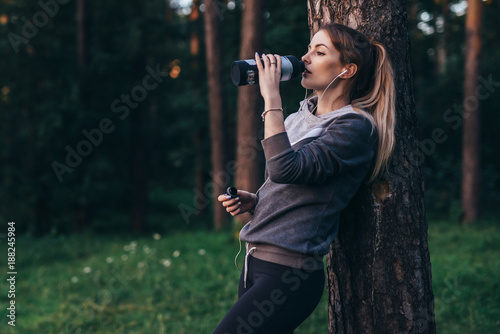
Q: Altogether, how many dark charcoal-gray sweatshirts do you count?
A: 1